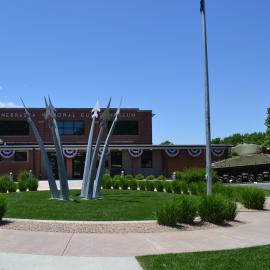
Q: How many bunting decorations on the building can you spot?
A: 7